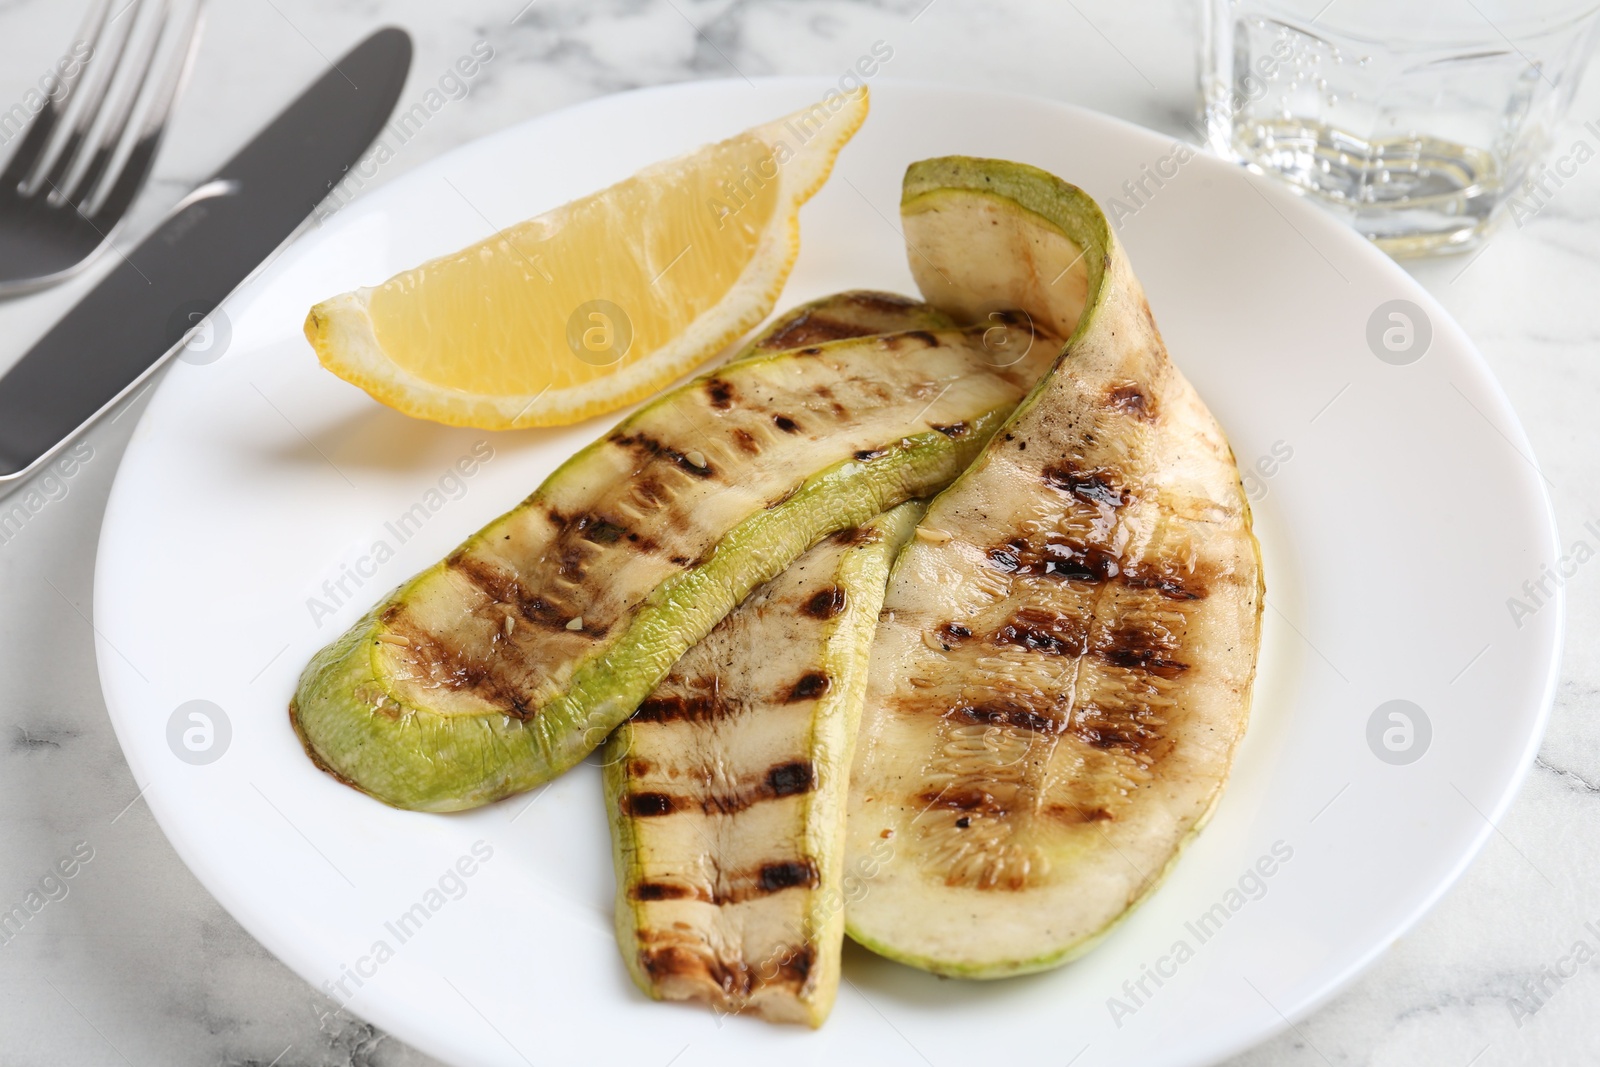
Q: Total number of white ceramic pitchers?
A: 0